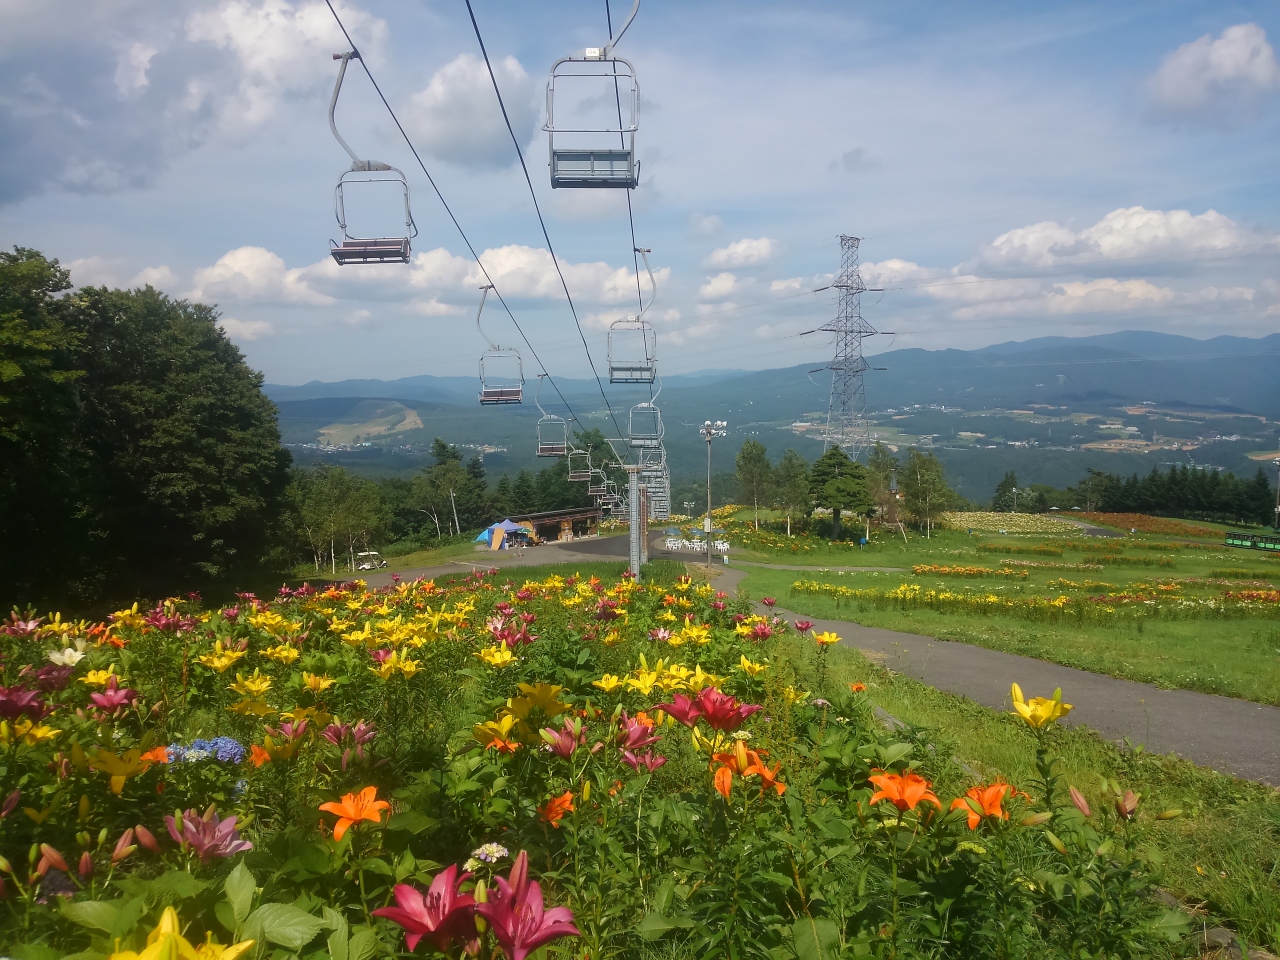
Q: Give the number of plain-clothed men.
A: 0